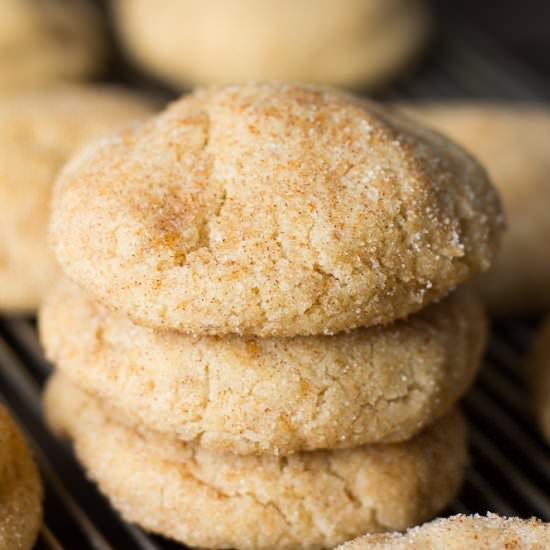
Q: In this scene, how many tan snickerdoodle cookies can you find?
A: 10